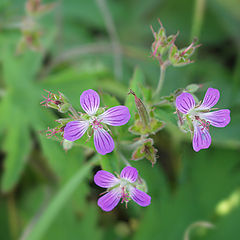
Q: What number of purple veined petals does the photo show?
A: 12